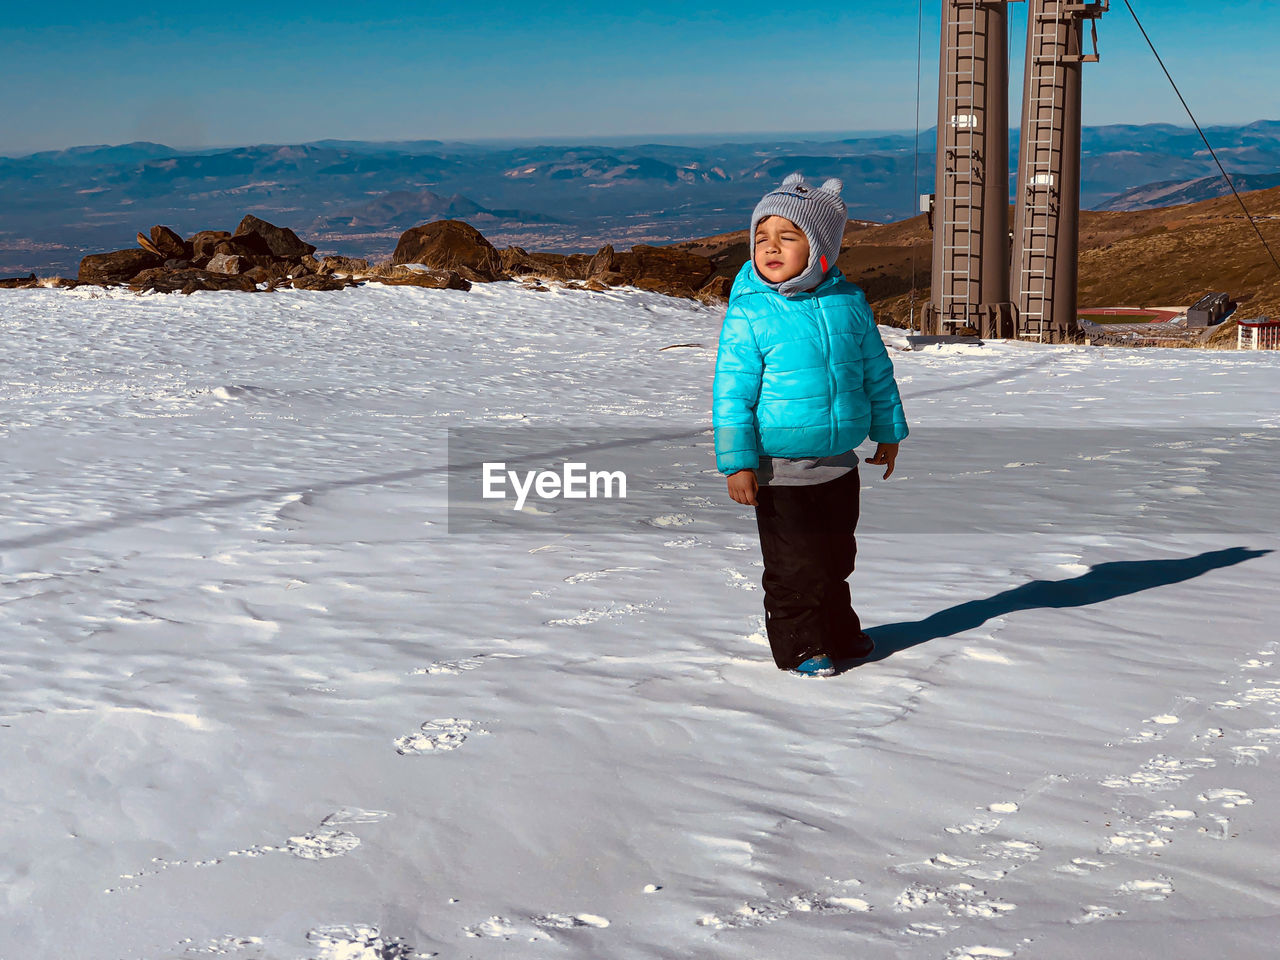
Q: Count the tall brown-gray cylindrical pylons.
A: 2